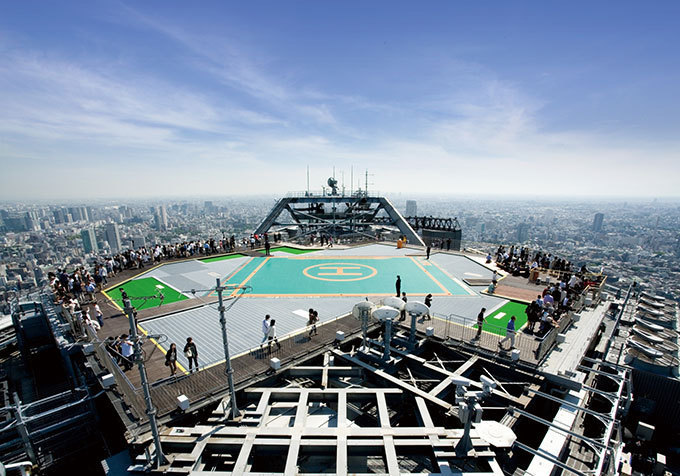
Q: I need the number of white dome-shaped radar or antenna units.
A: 4